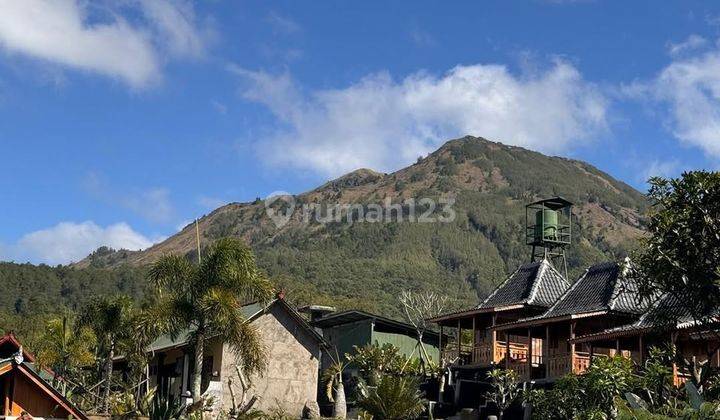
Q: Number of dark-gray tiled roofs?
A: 3